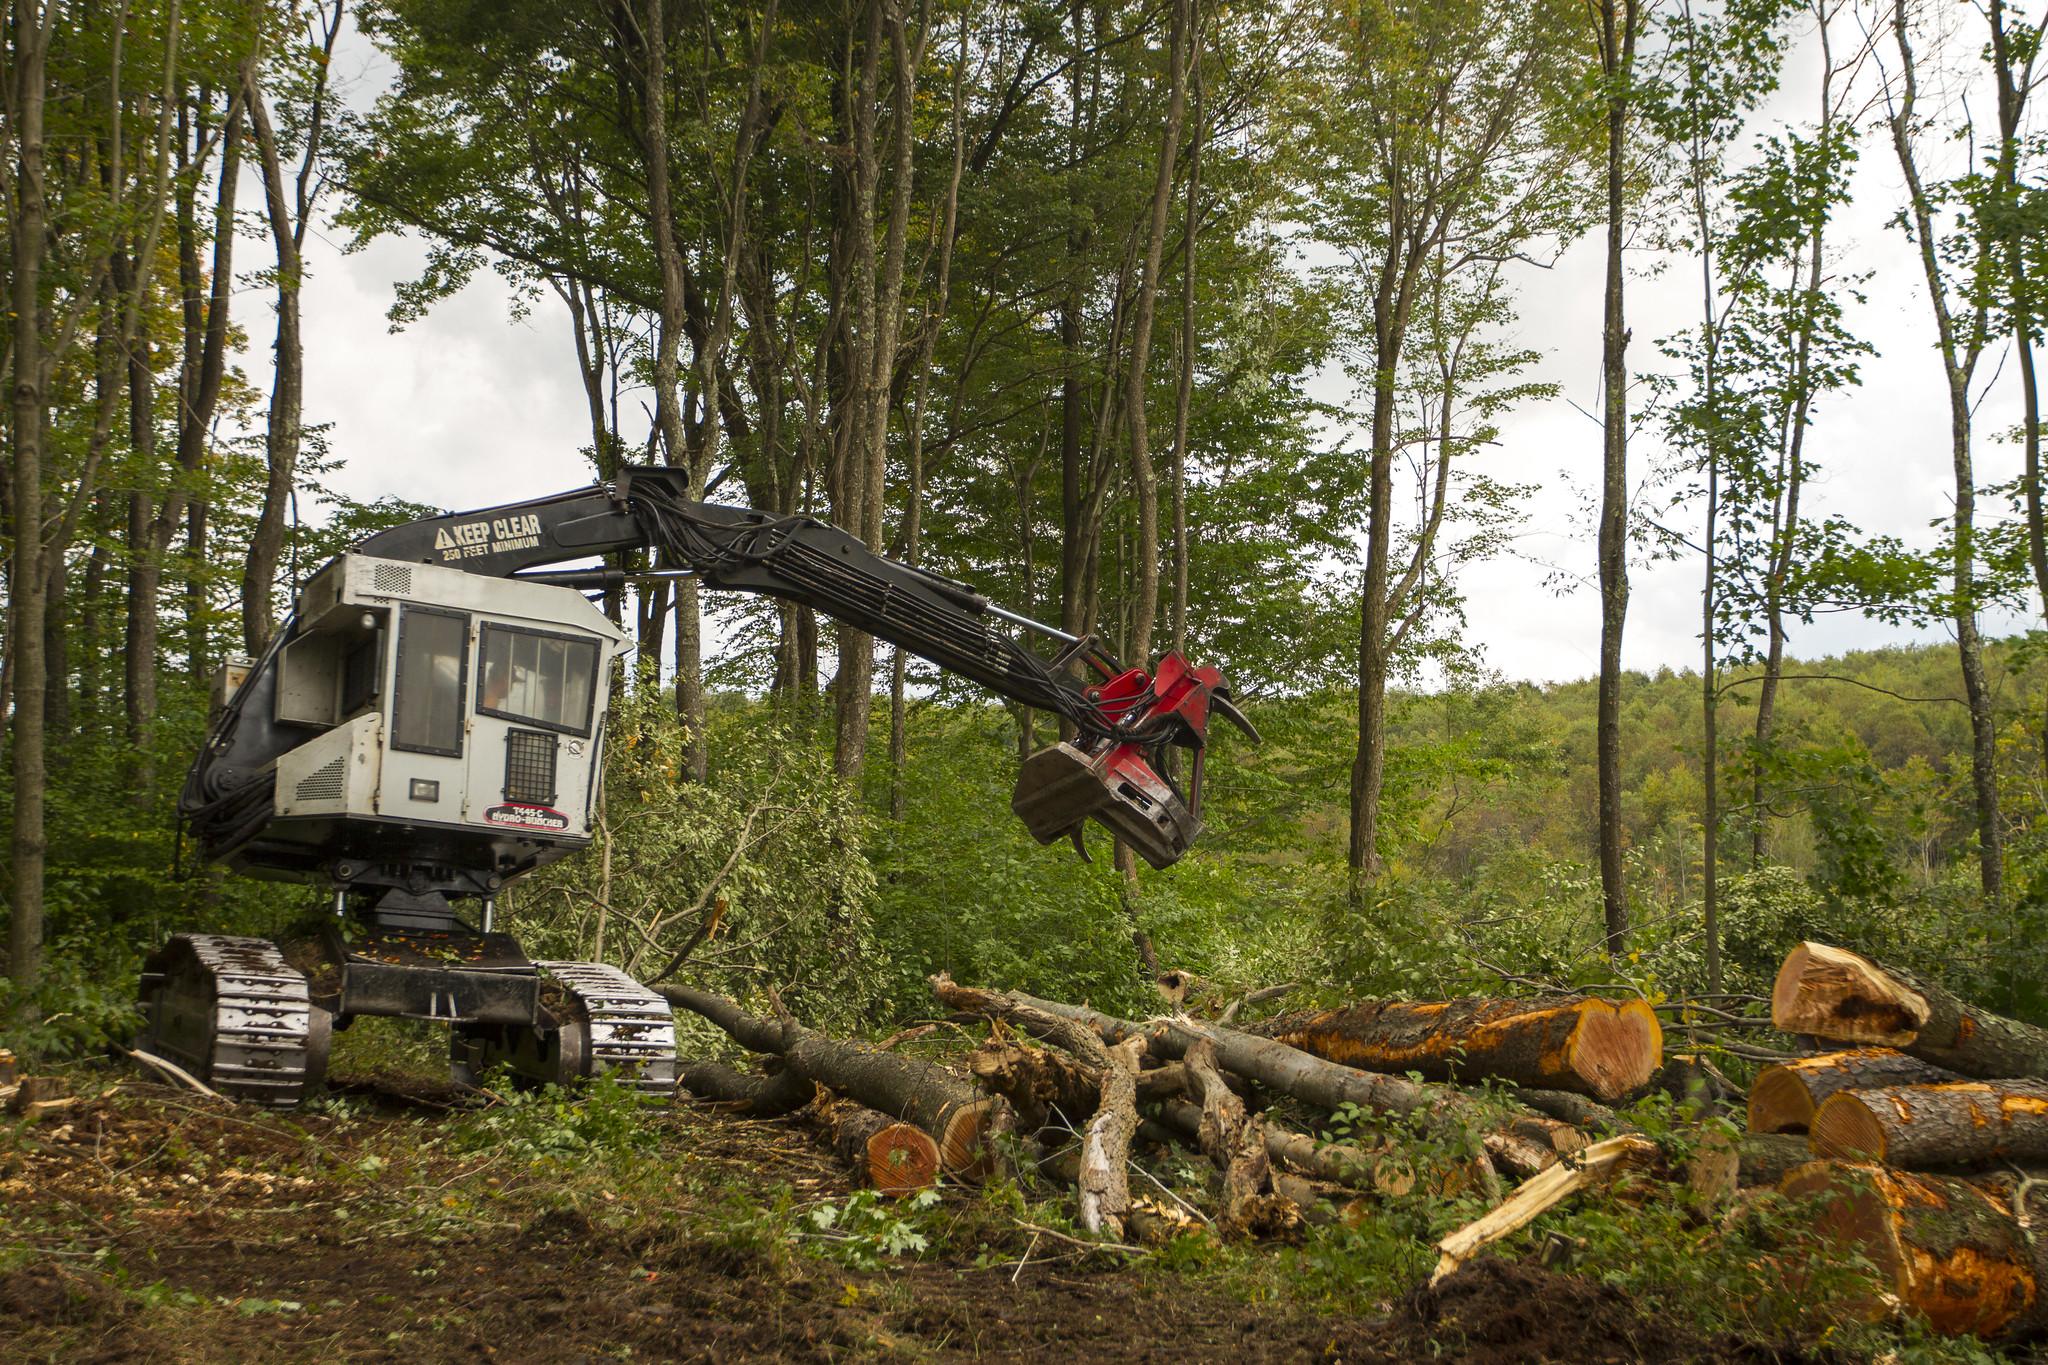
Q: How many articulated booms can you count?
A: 1